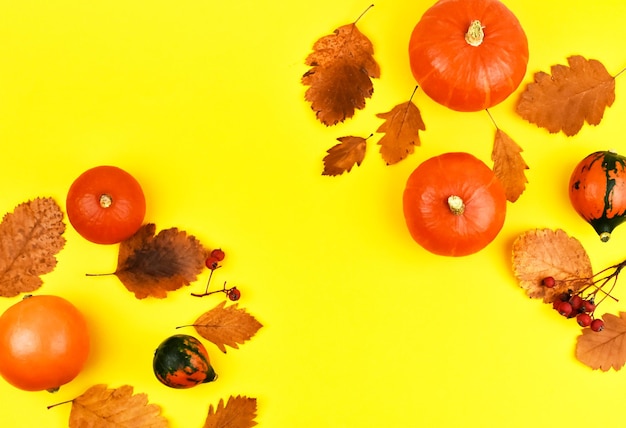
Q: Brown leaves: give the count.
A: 12